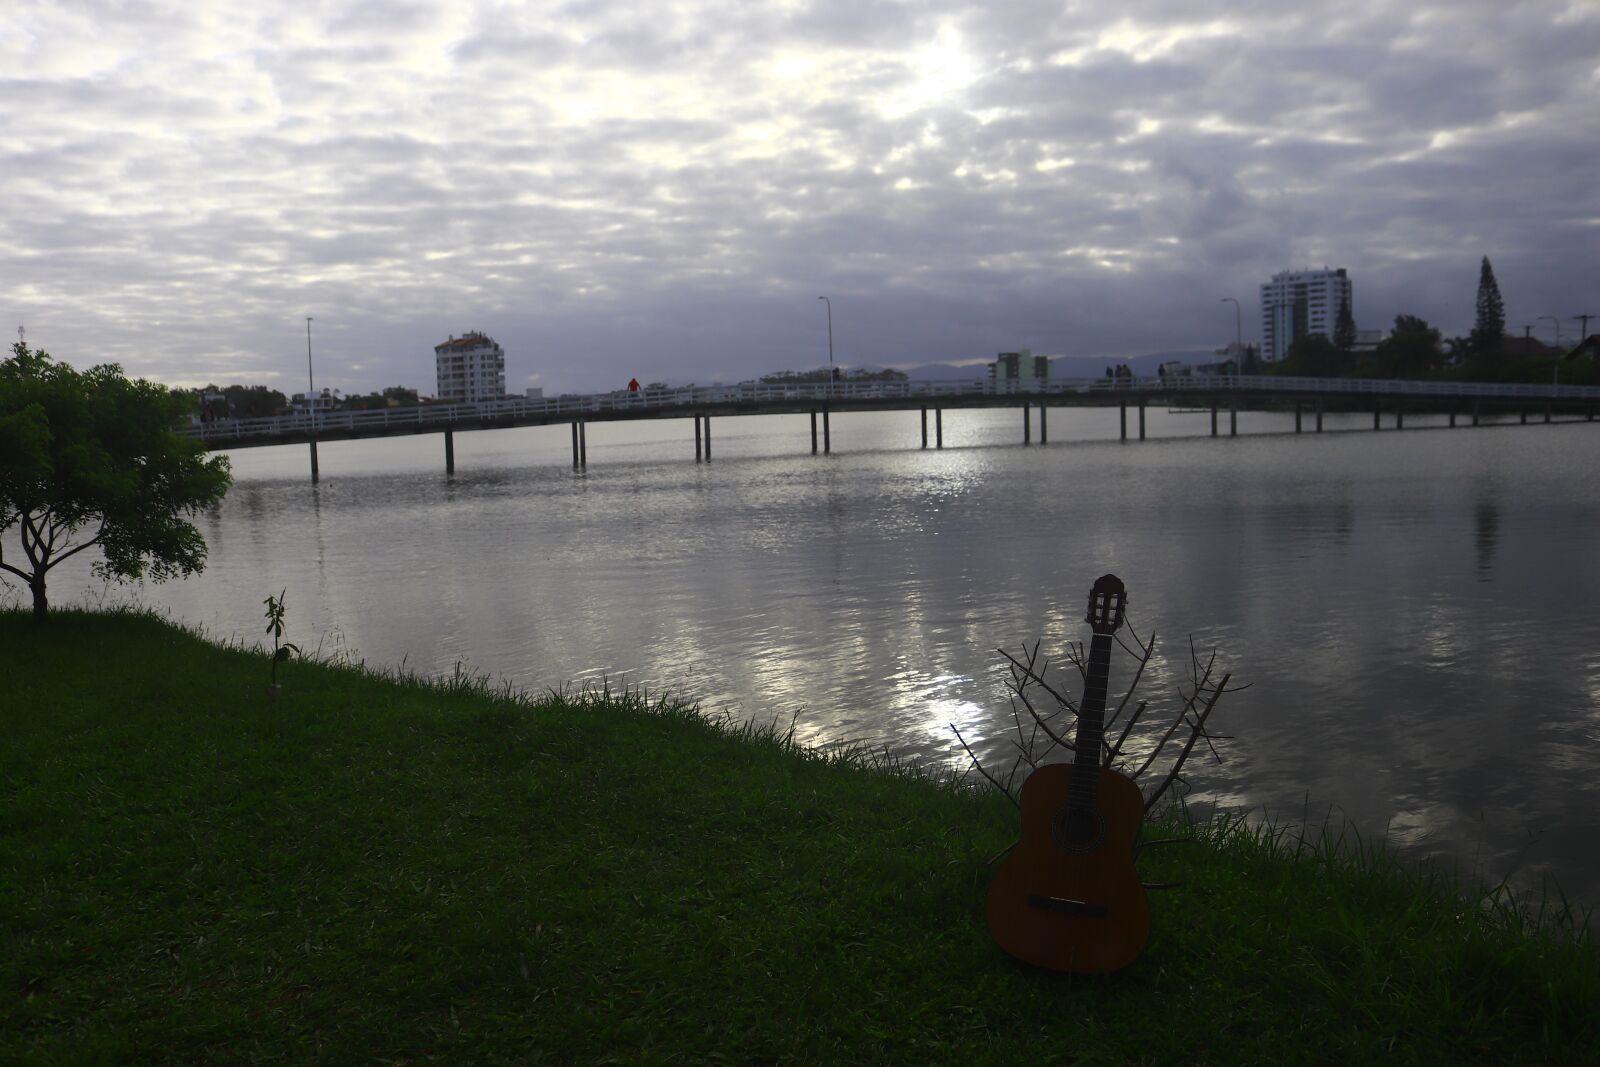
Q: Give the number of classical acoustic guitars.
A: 1